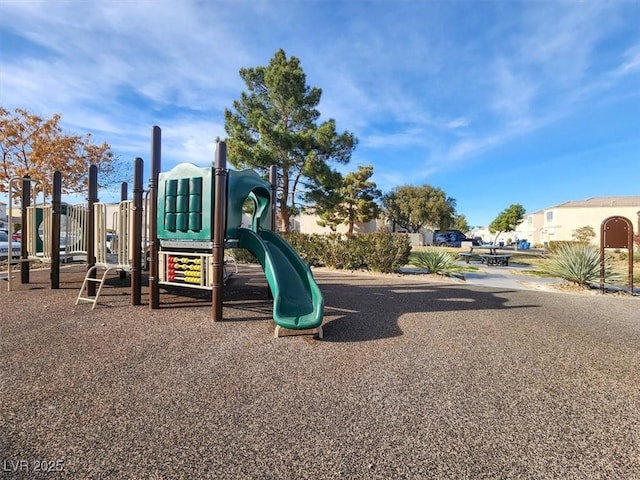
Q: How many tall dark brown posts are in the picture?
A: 8